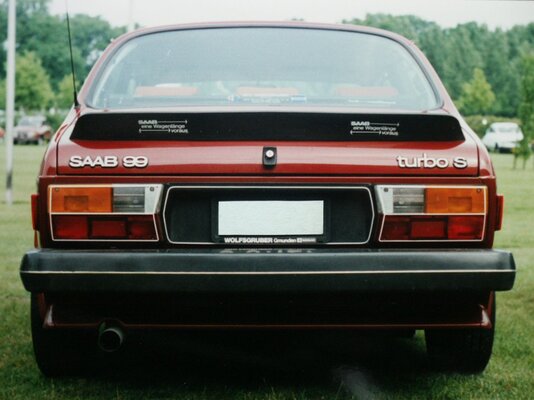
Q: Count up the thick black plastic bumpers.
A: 1